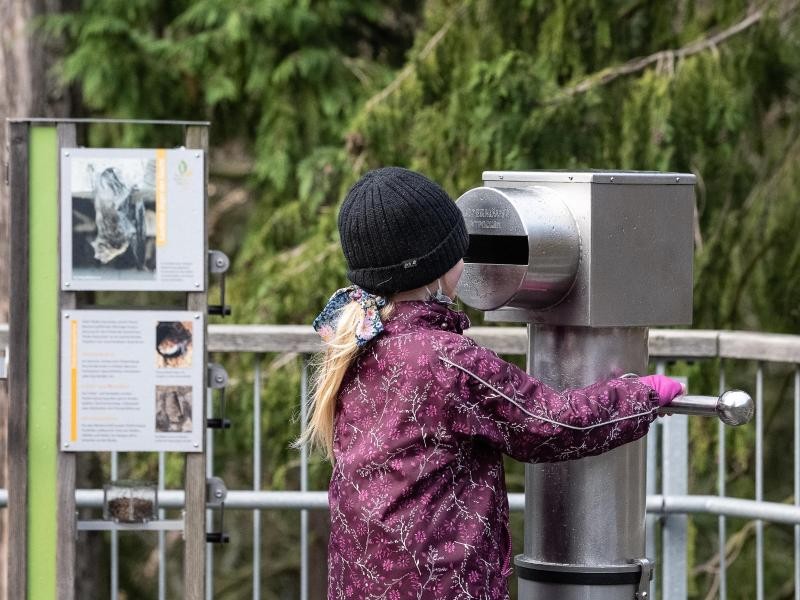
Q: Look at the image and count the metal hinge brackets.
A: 3